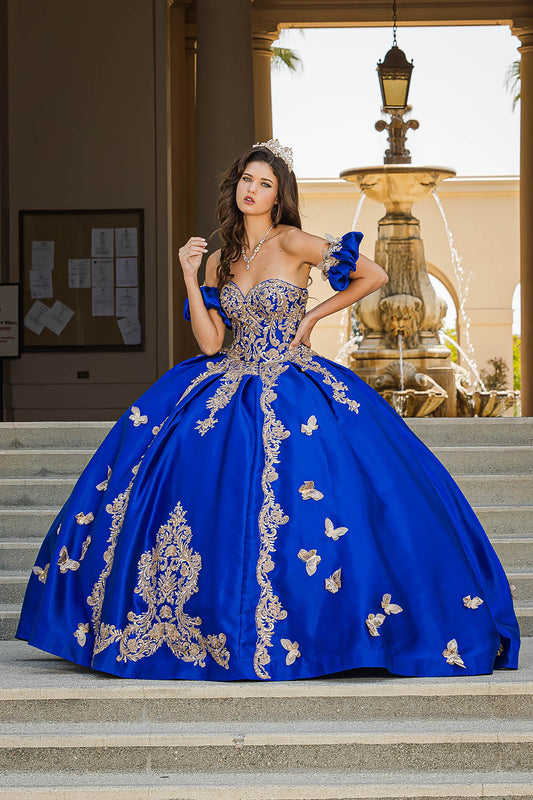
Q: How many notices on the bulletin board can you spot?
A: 12